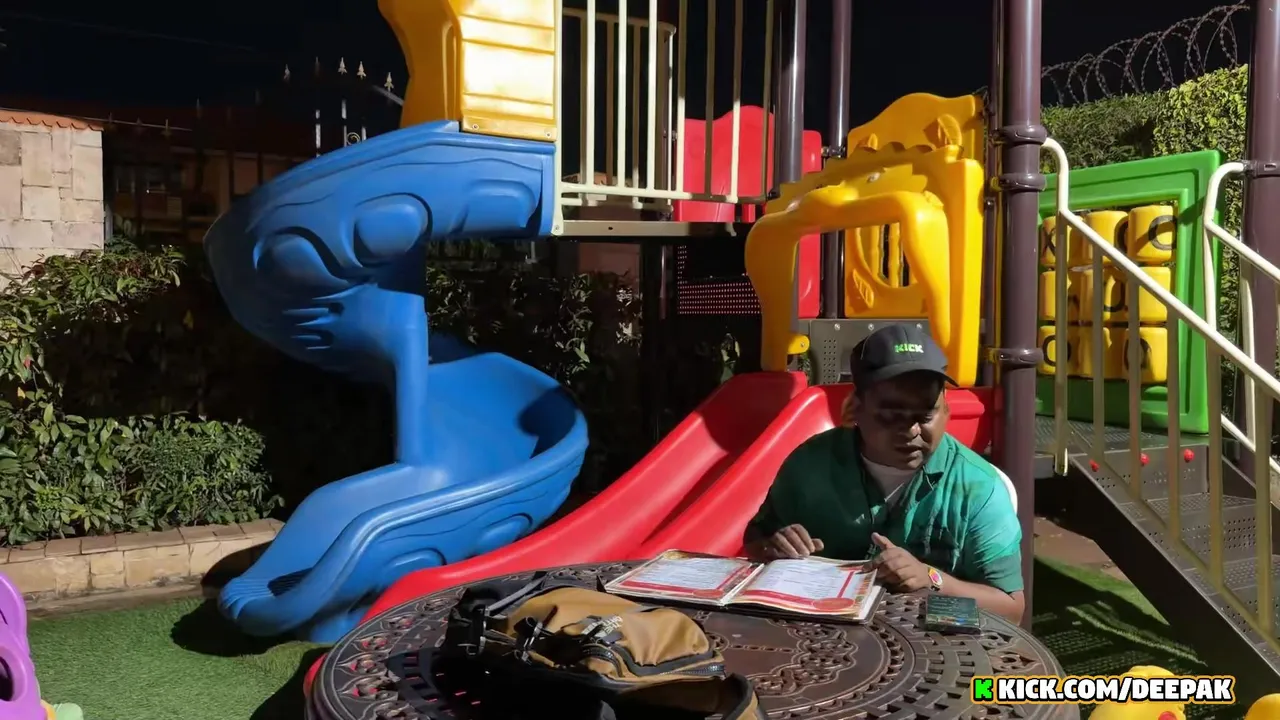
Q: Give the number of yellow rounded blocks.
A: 9